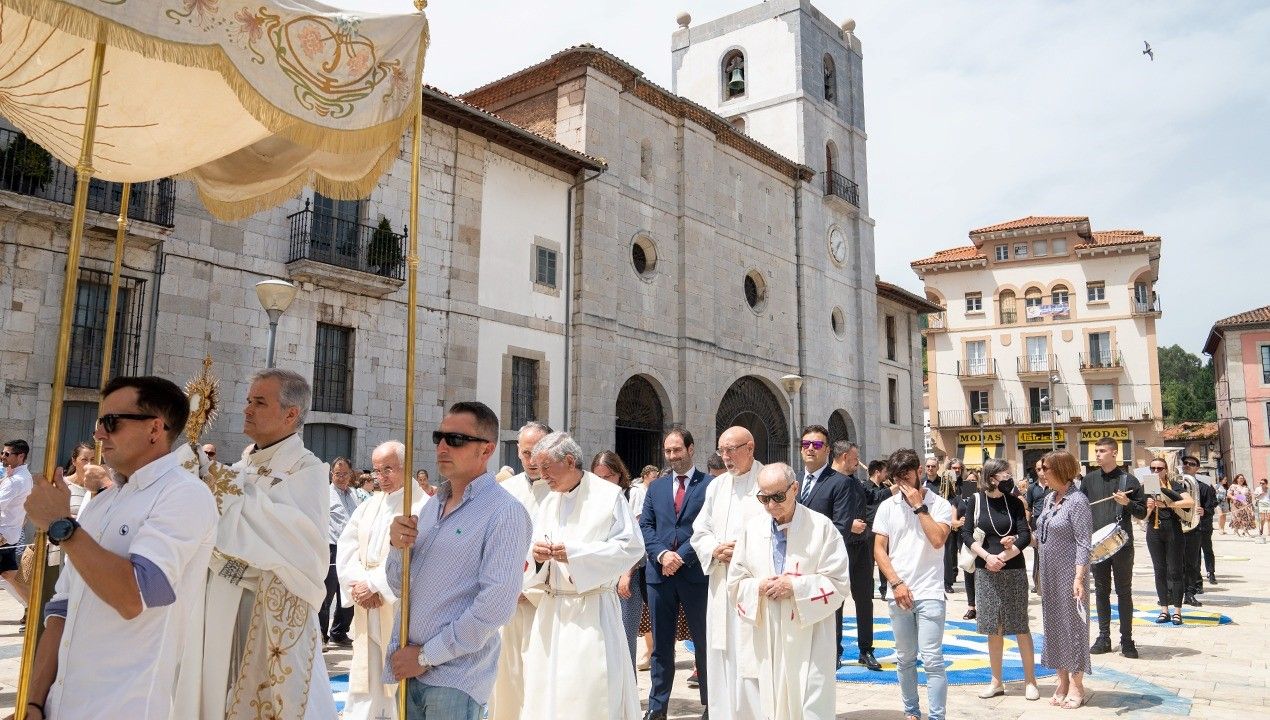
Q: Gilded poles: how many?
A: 3